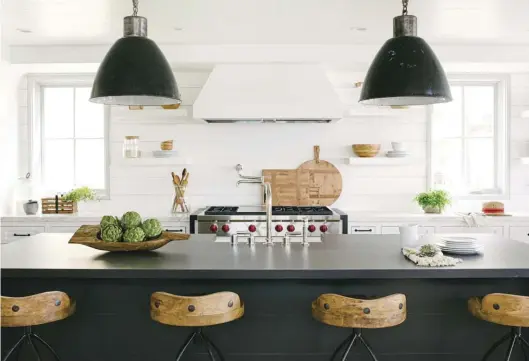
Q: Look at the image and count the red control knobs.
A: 7